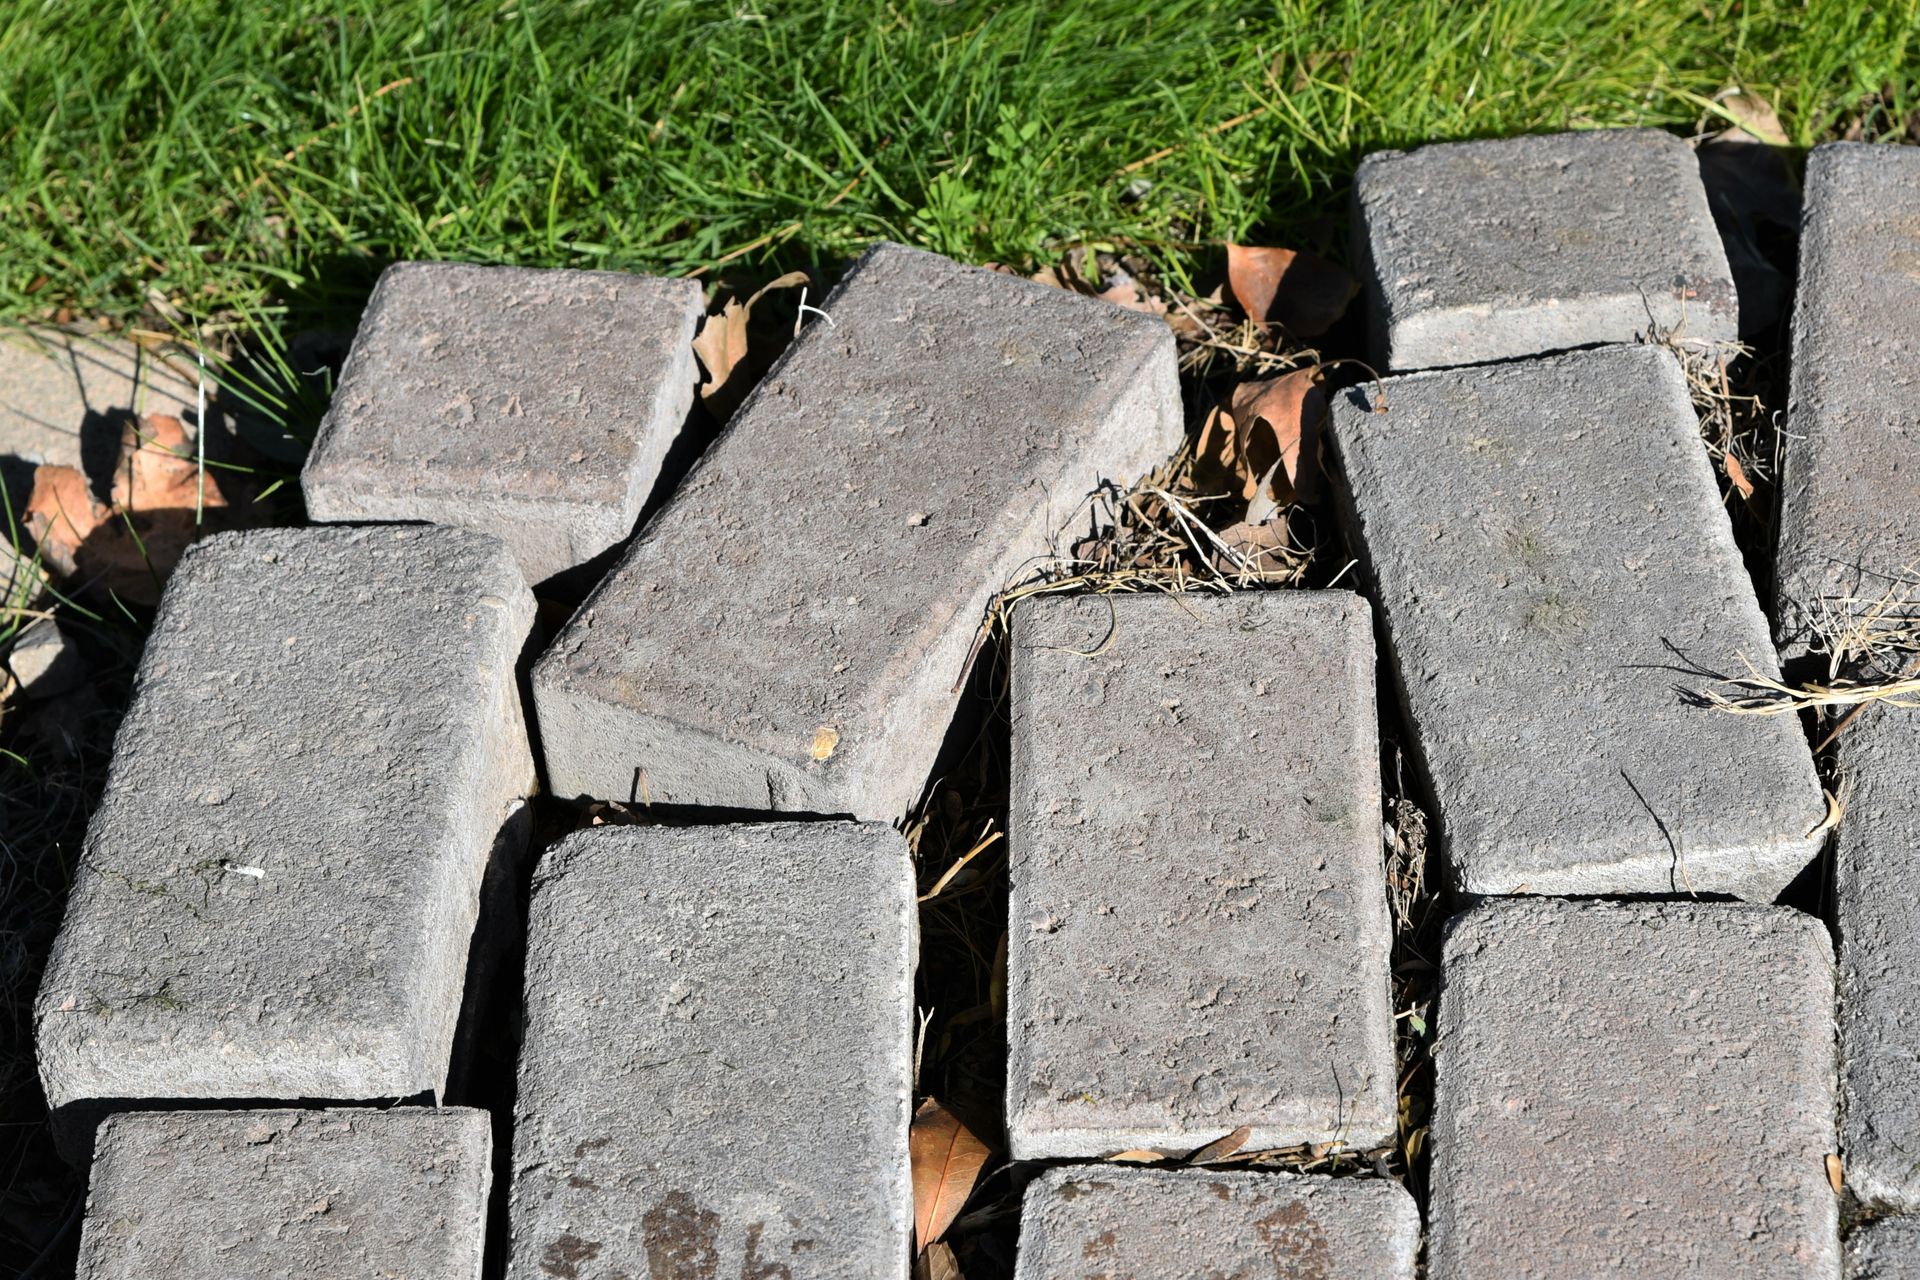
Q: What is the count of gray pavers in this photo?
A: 13